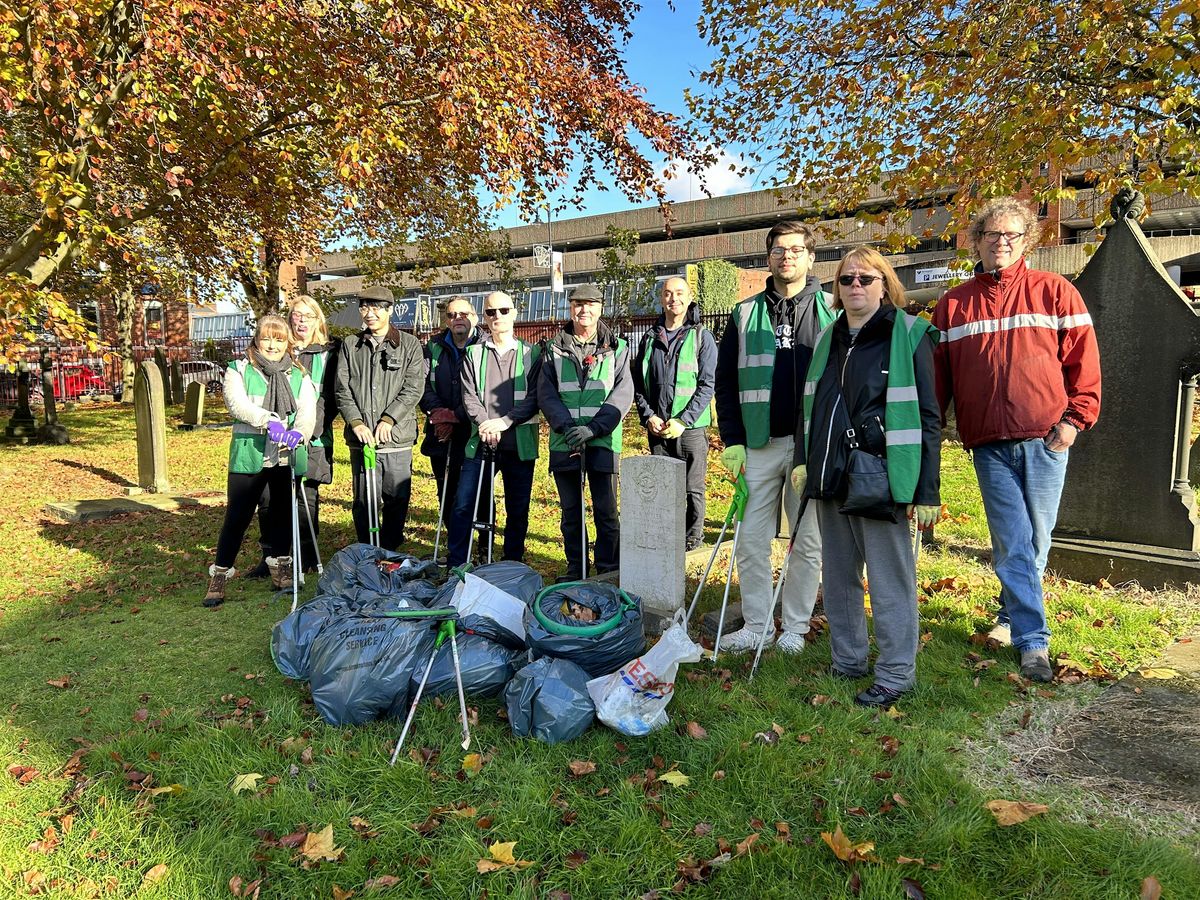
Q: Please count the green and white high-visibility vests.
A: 8